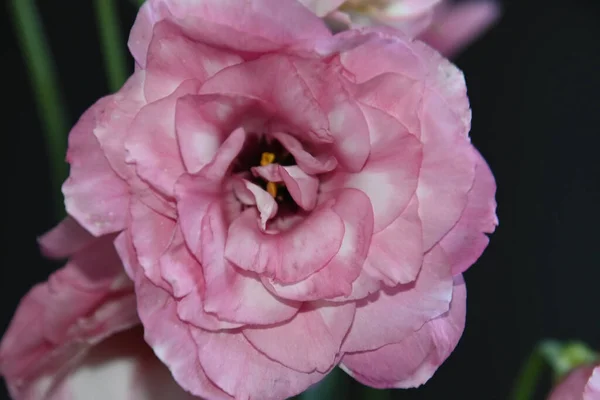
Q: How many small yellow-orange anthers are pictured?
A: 2